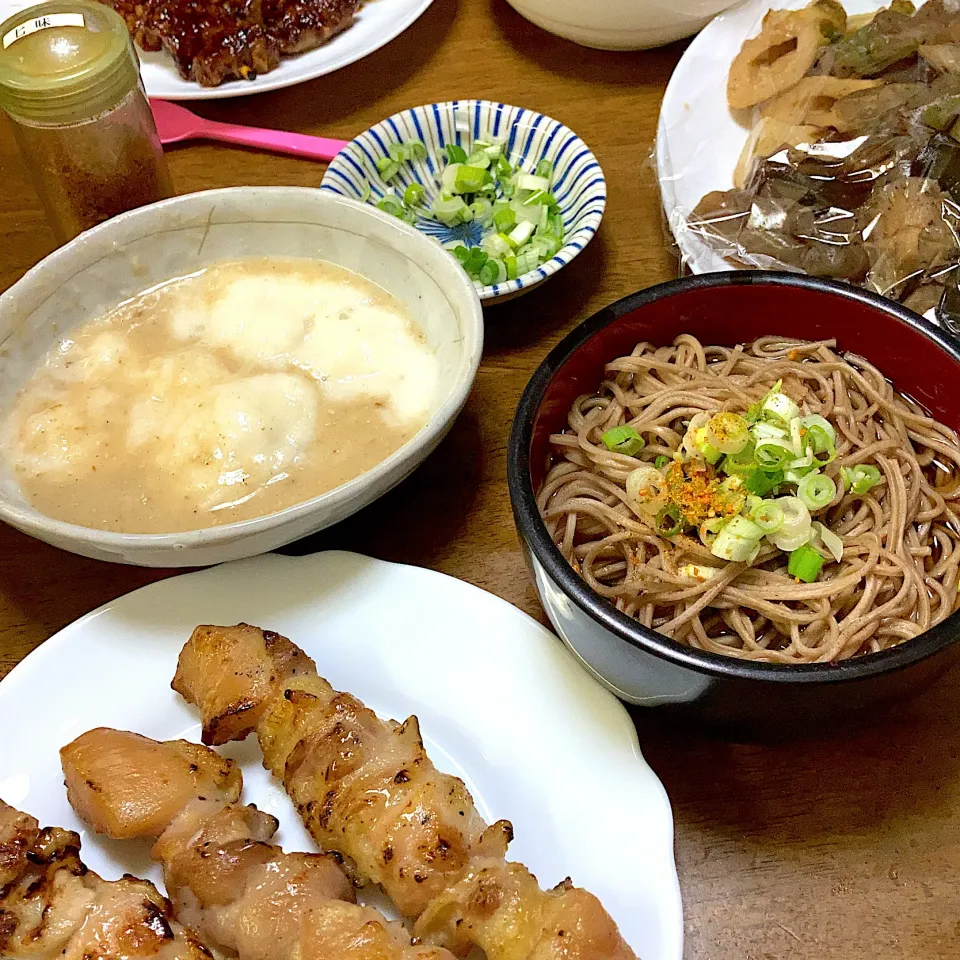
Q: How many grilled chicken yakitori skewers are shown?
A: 3